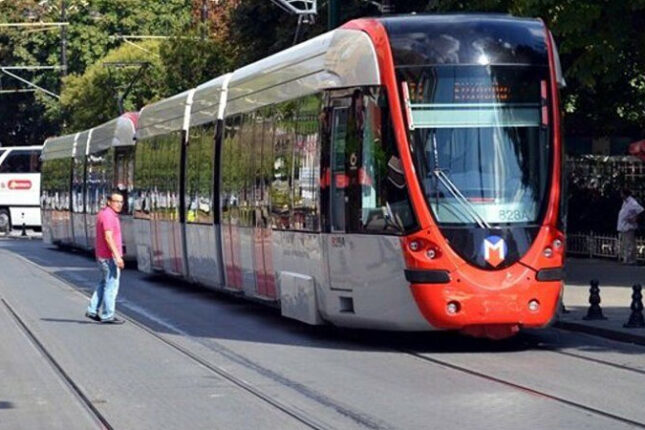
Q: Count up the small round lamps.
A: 6